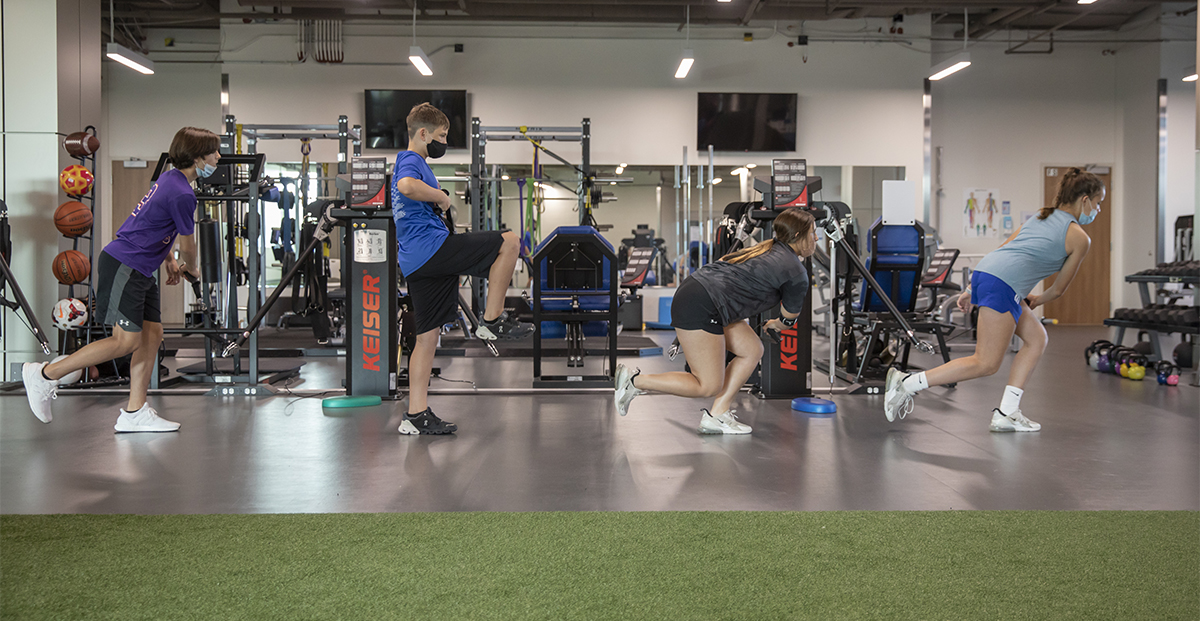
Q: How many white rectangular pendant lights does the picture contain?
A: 4